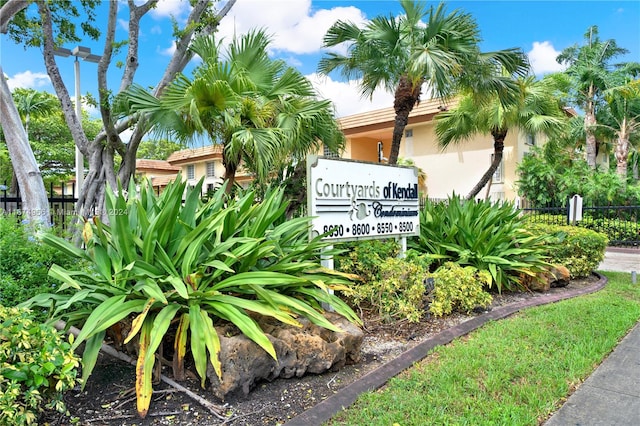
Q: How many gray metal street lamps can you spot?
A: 1